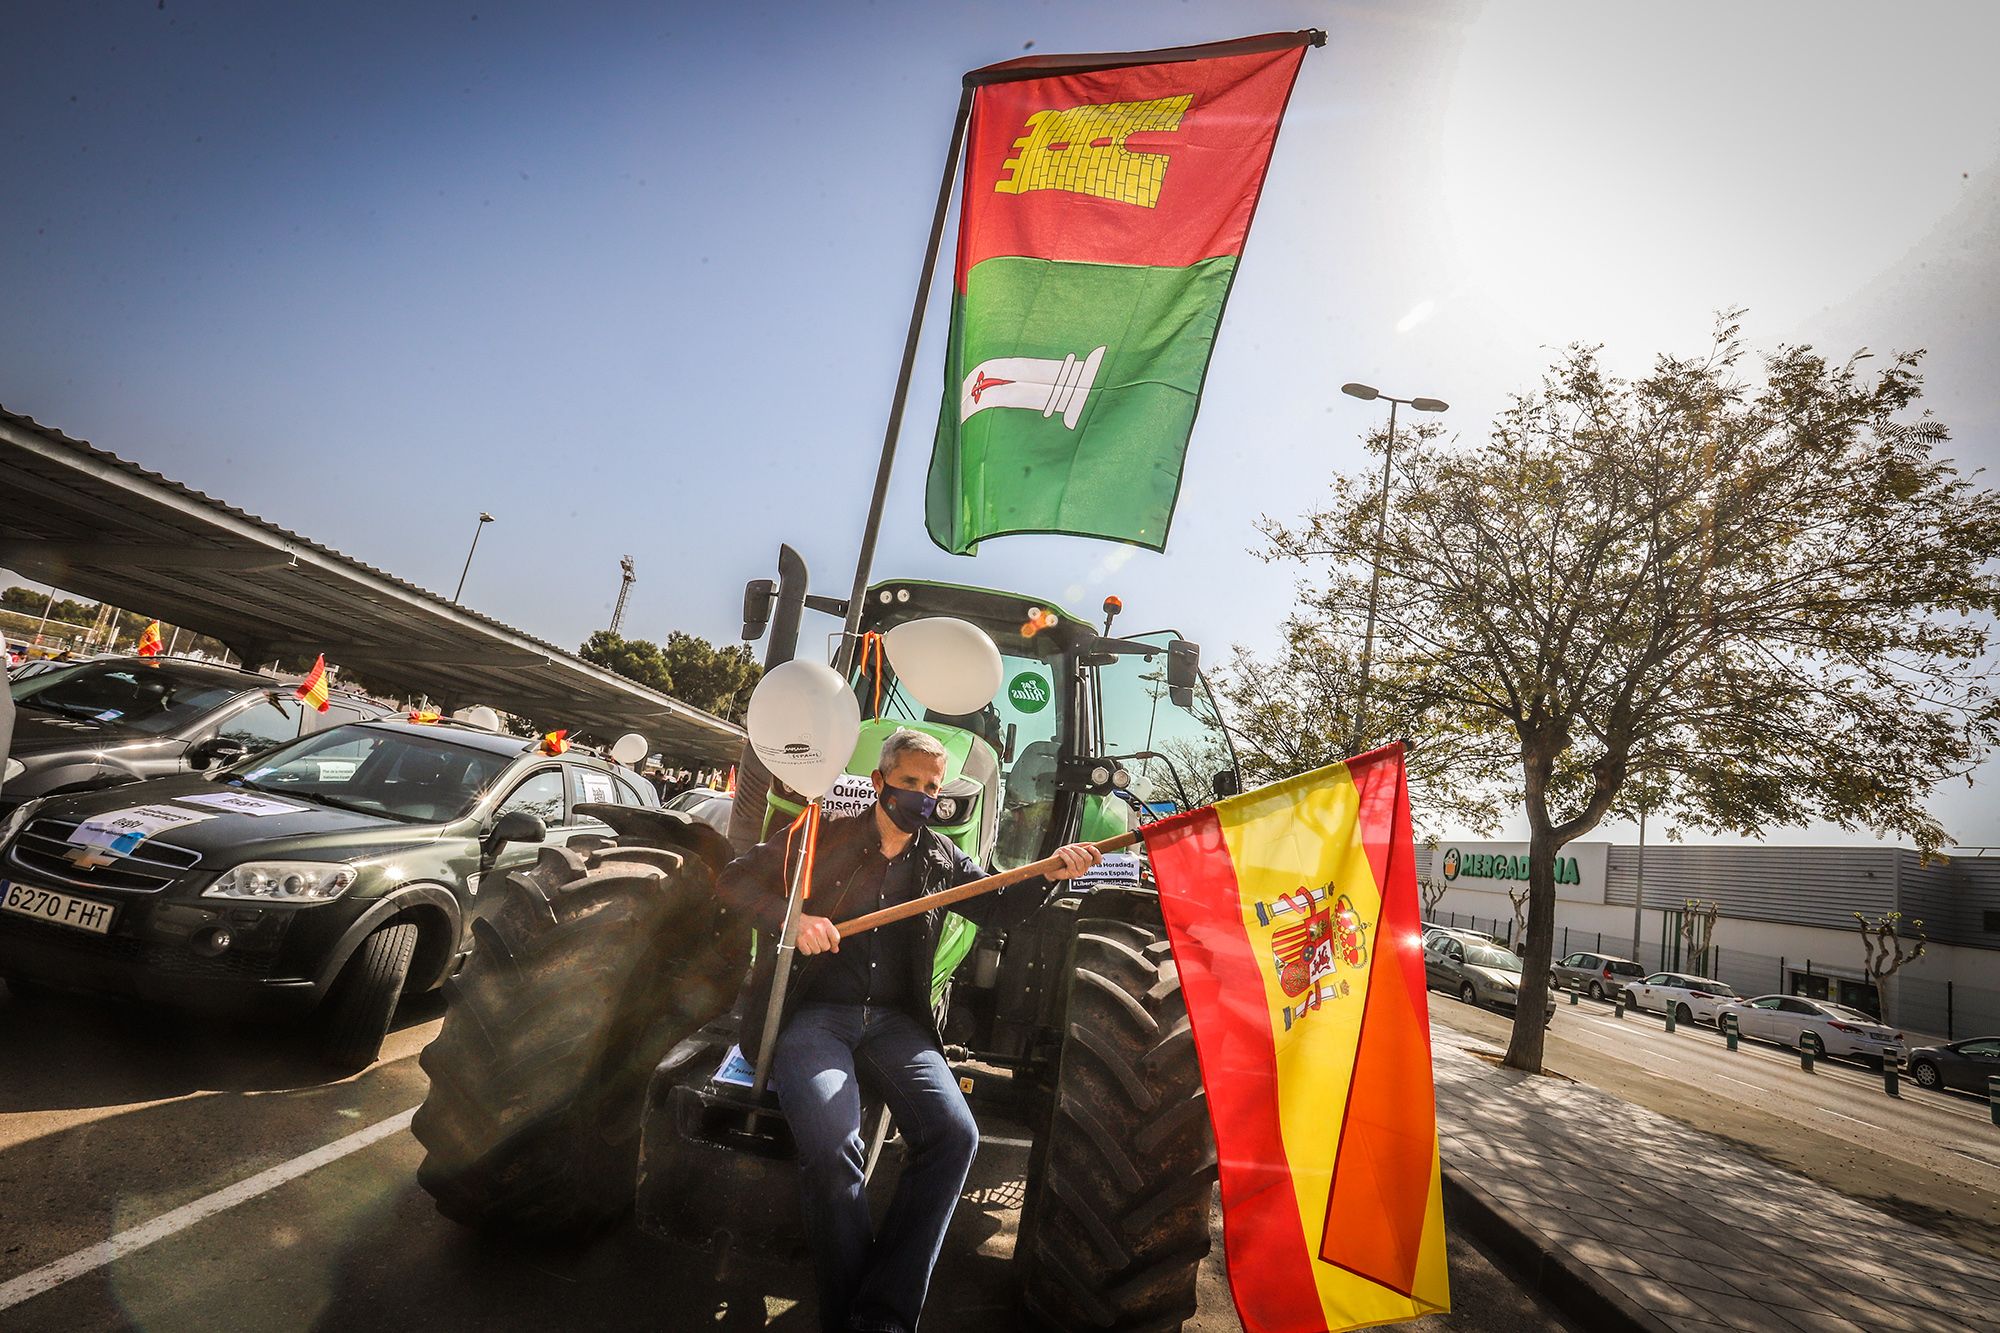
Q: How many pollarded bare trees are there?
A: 4